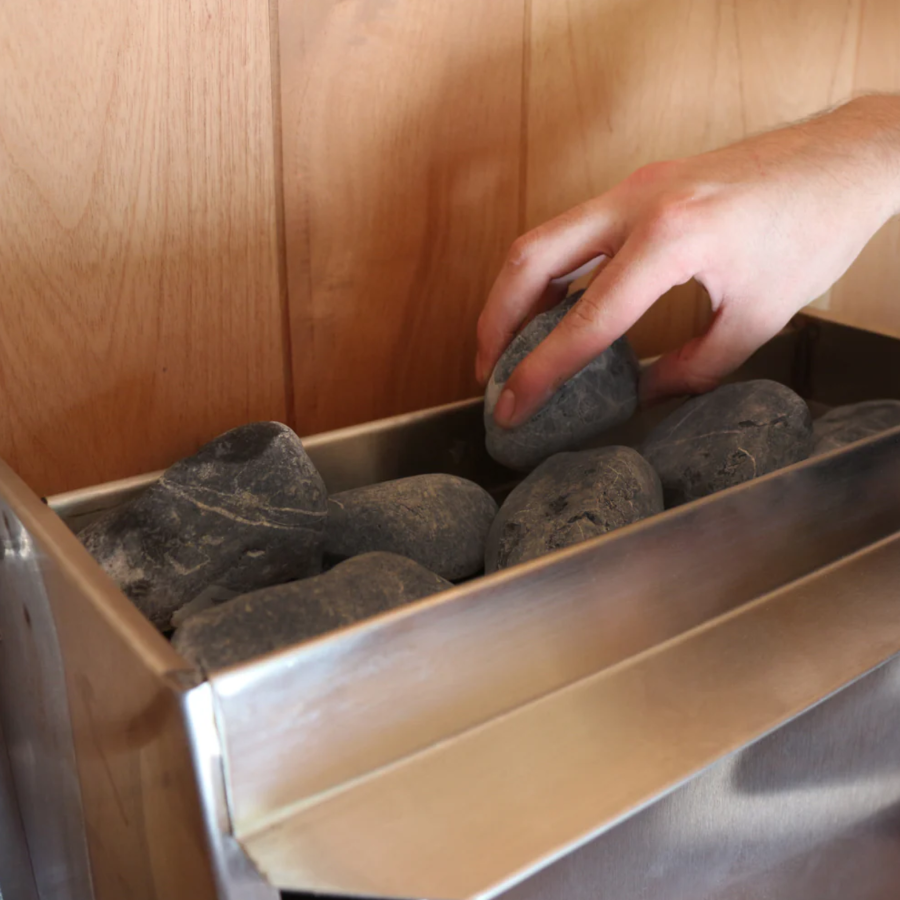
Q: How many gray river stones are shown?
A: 7